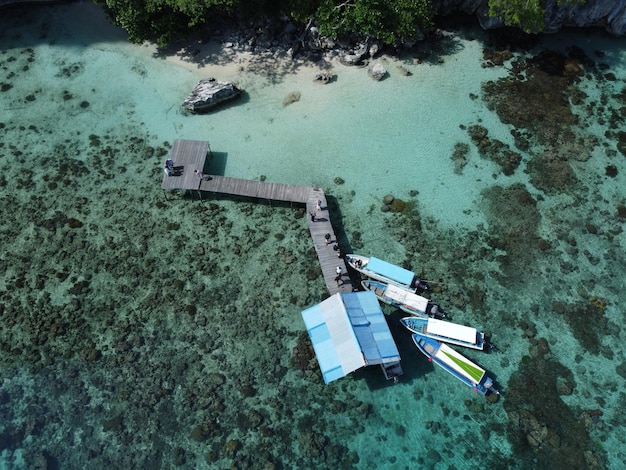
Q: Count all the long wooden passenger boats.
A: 4